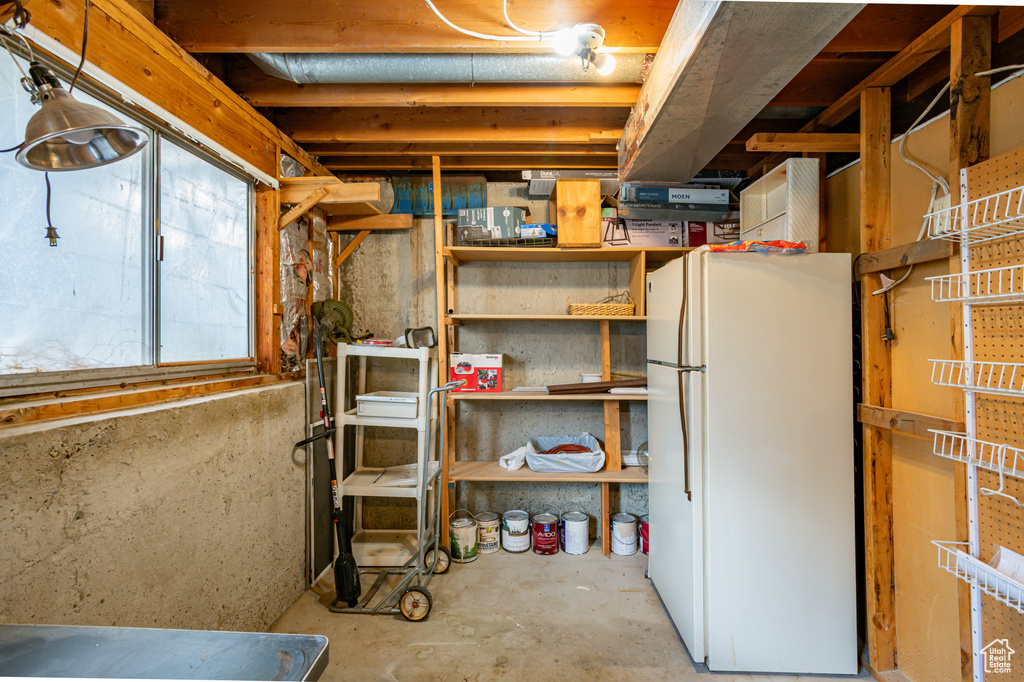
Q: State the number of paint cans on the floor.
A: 7